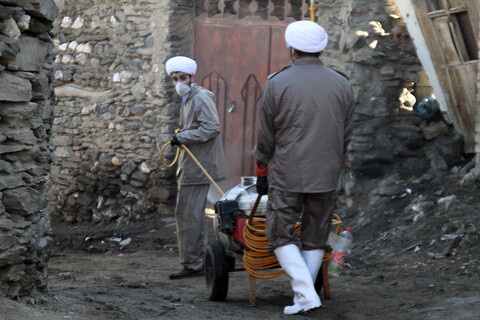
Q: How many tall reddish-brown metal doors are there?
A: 1